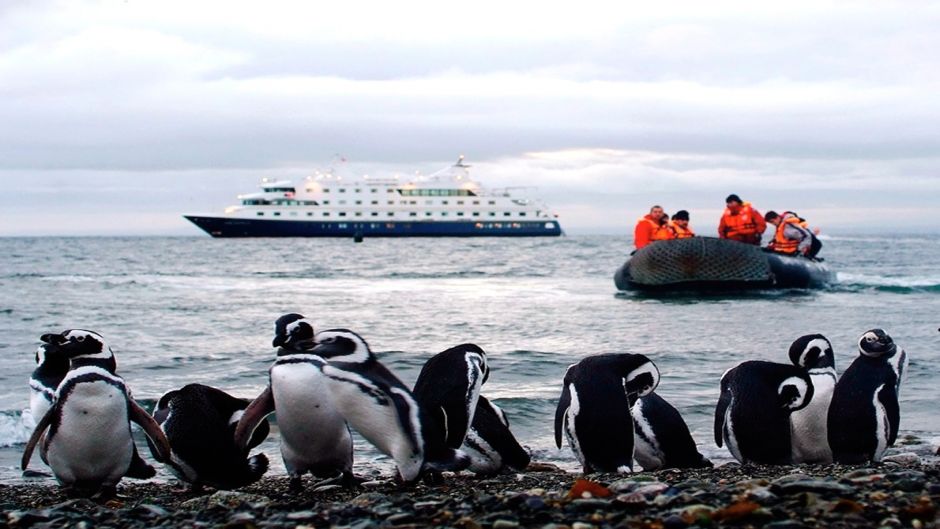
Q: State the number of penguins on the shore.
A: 12